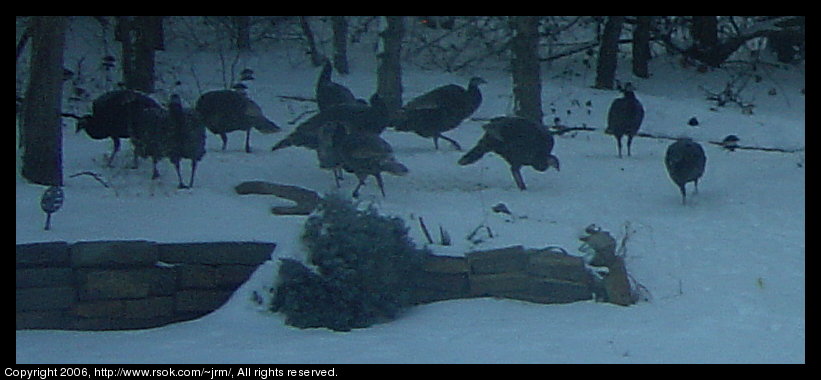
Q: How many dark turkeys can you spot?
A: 11